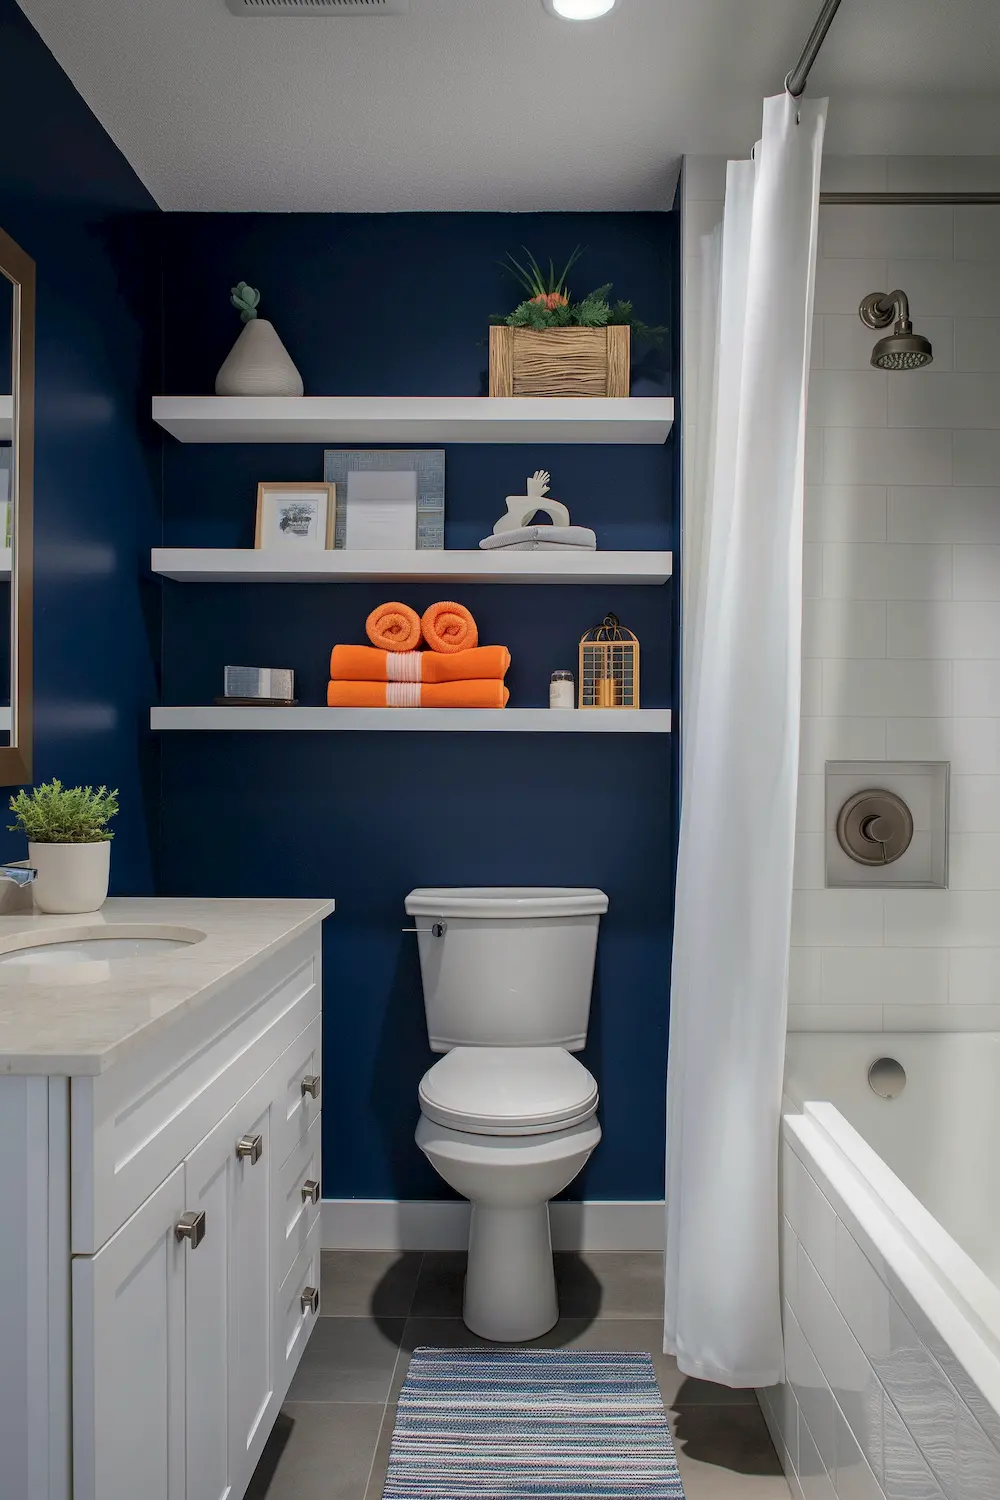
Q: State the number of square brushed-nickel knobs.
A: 5